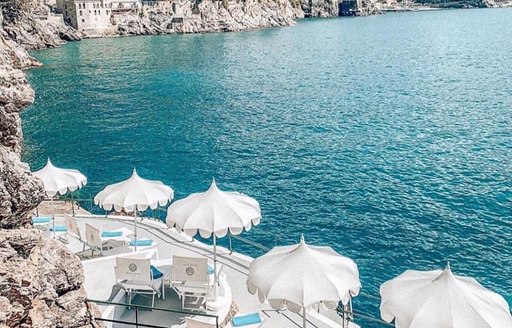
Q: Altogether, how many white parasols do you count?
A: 5